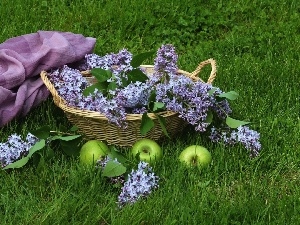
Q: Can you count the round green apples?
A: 3